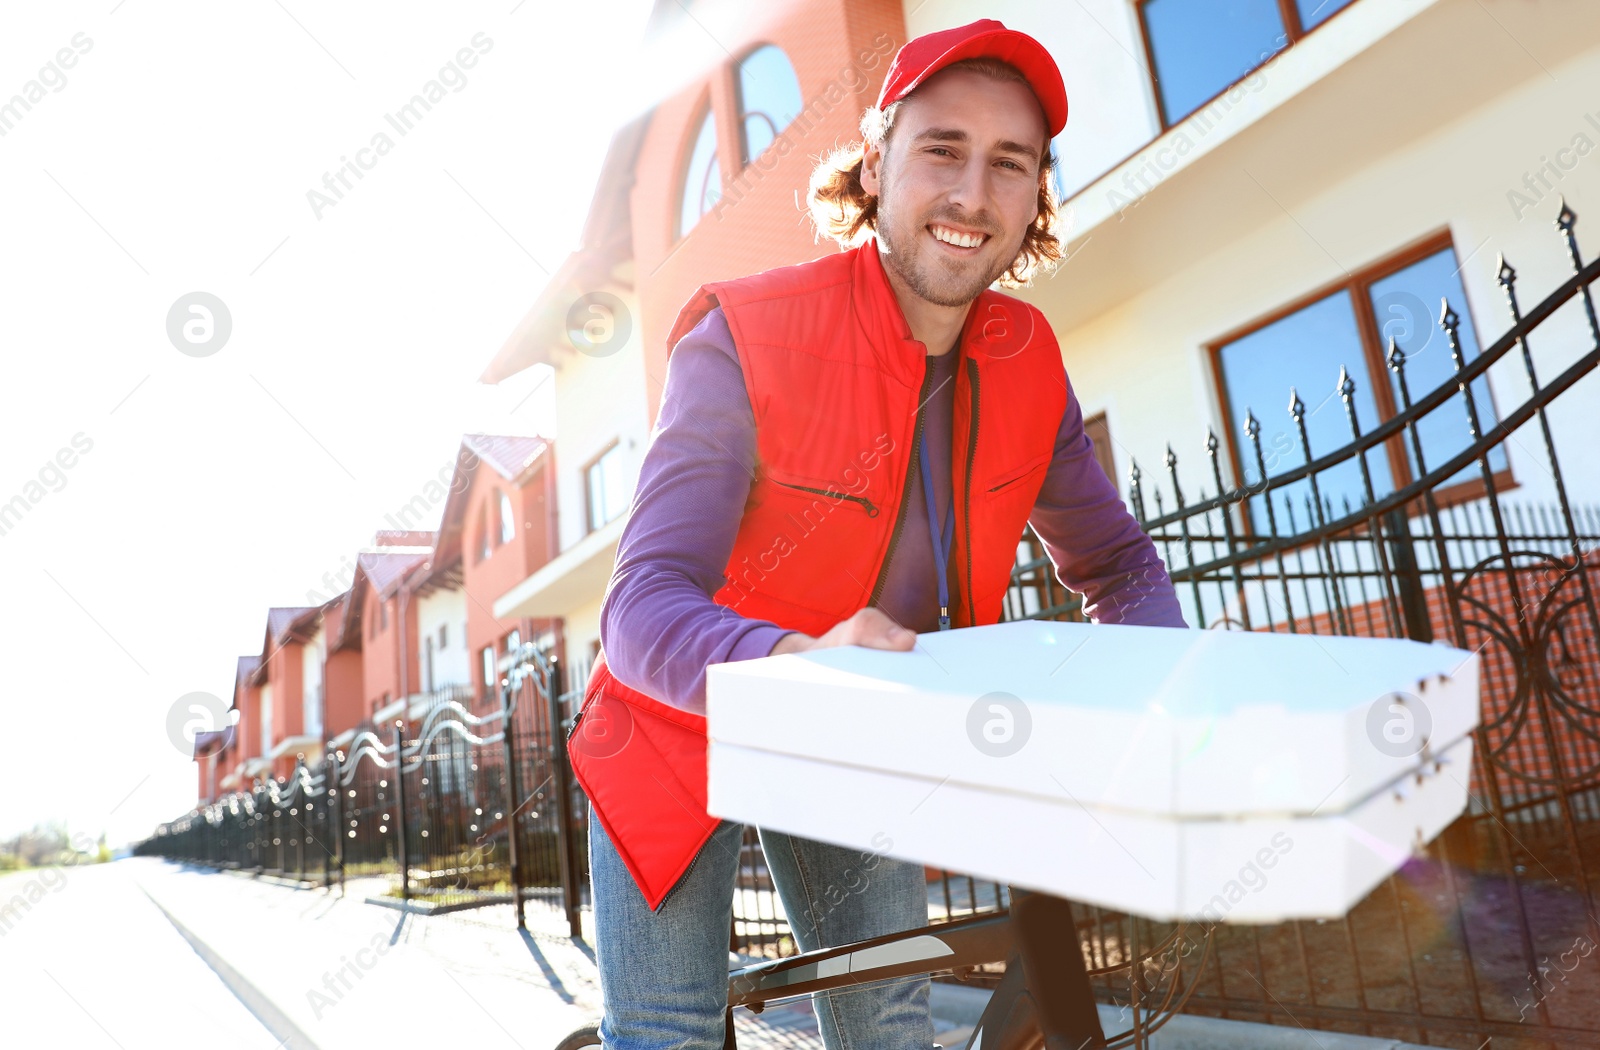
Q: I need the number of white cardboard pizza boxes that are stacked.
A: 2